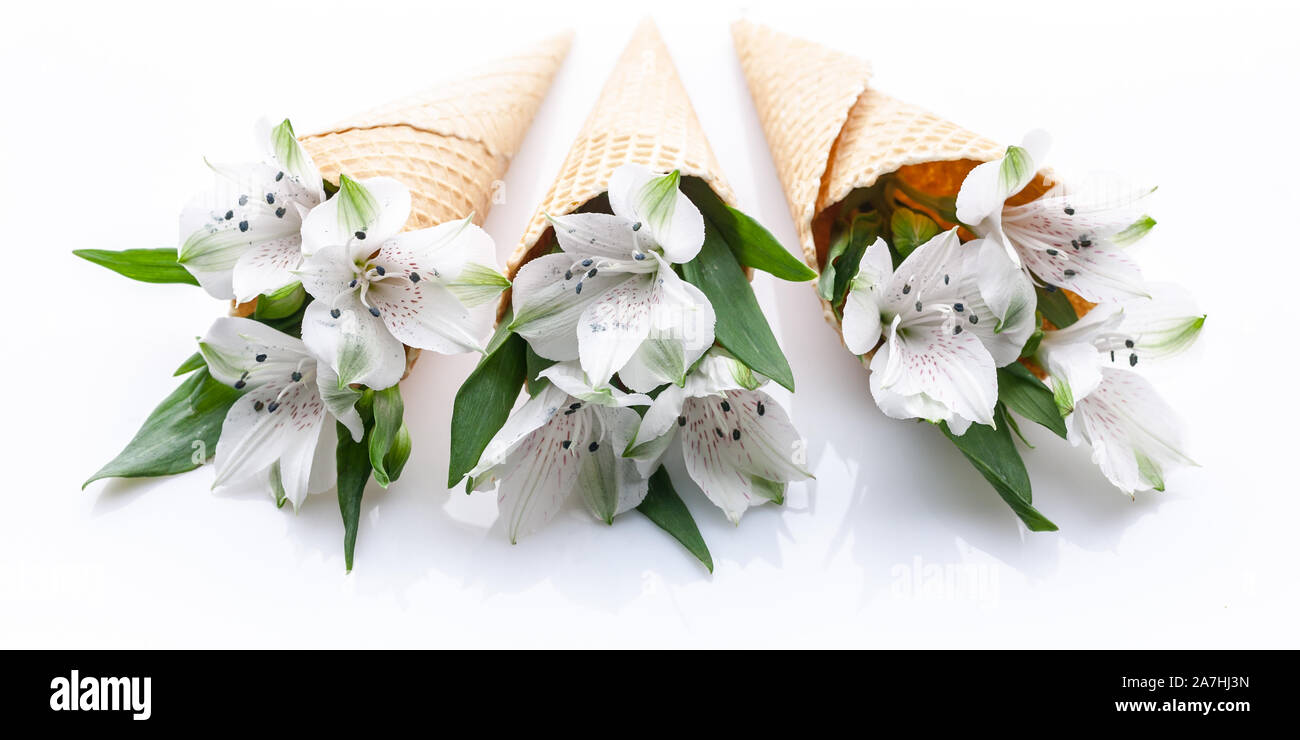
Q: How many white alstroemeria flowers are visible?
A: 9